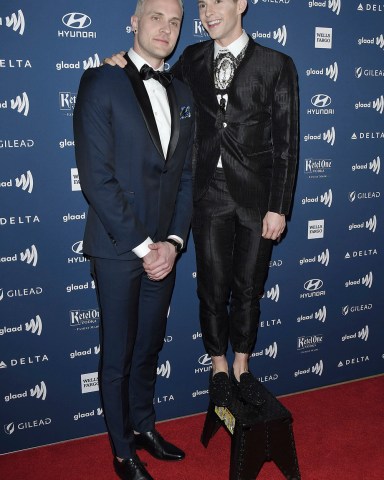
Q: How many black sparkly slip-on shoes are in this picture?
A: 2